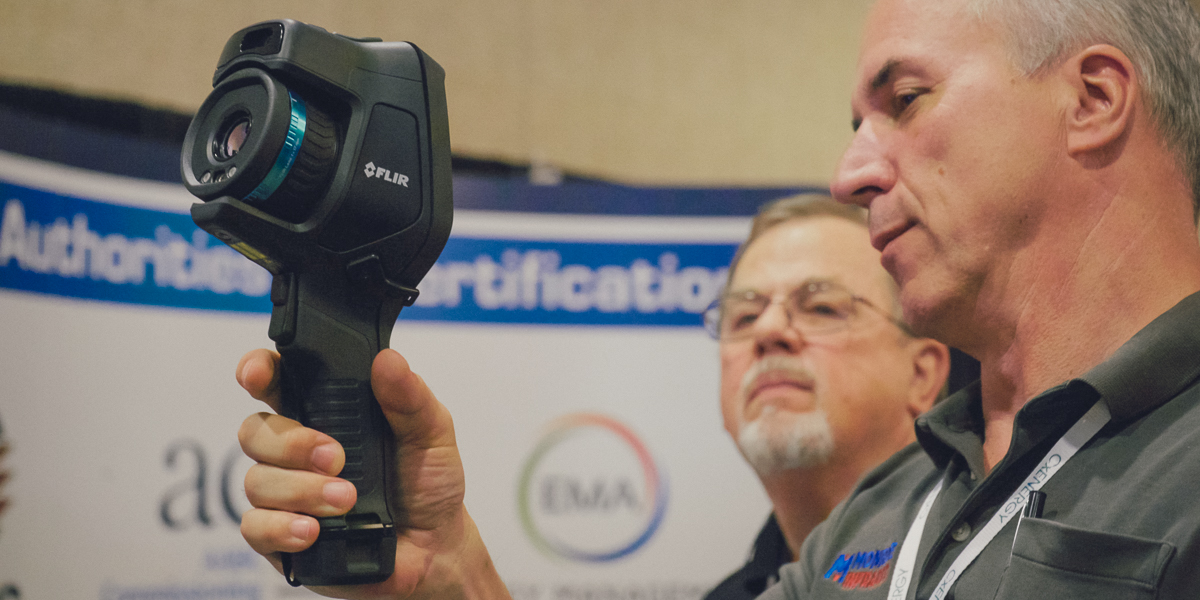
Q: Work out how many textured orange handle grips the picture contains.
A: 0